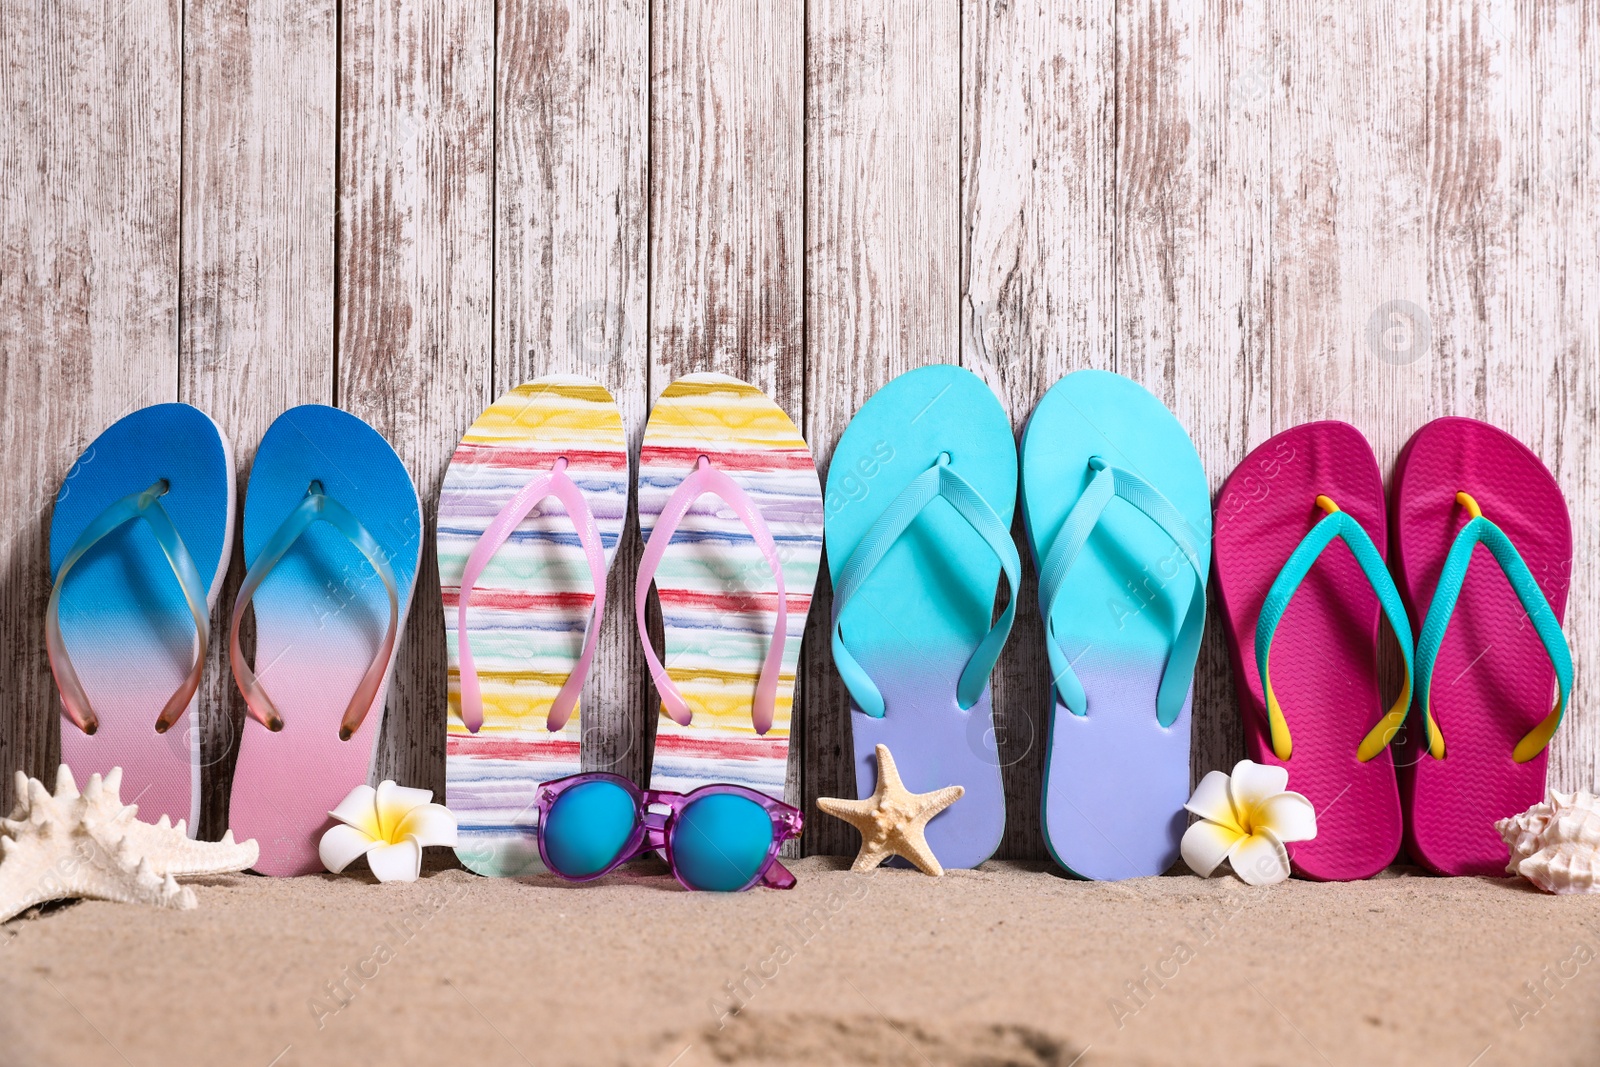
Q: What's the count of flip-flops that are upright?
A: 8